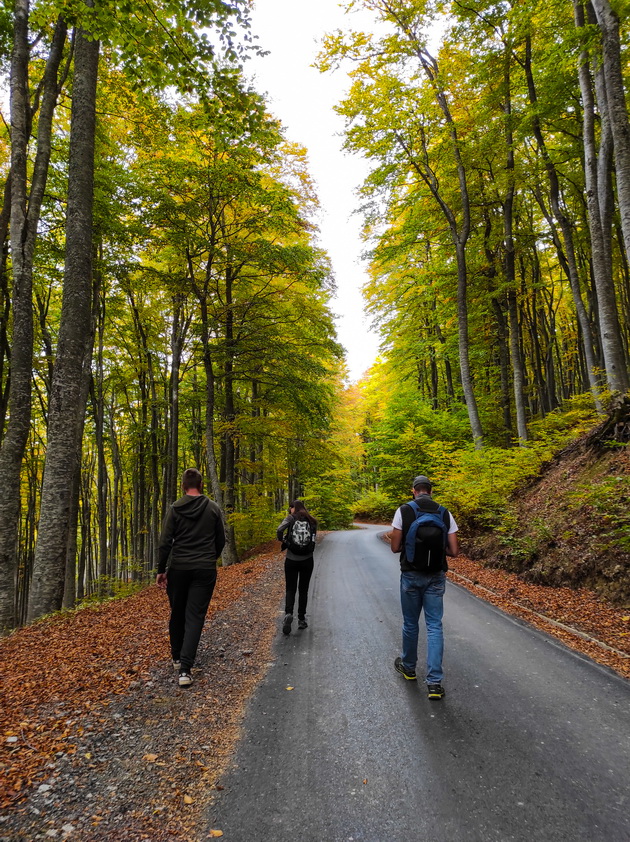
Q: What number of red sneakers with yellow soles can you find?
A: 0